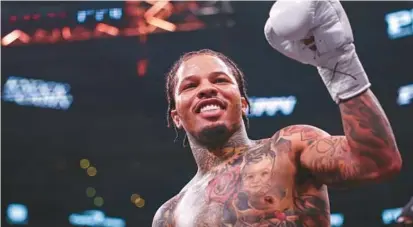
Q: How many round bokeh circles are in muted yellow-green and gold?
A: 6